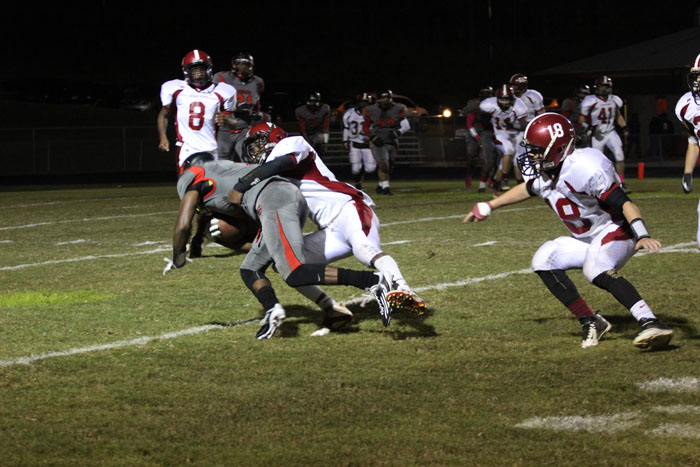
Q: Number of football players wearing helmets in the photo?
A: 14